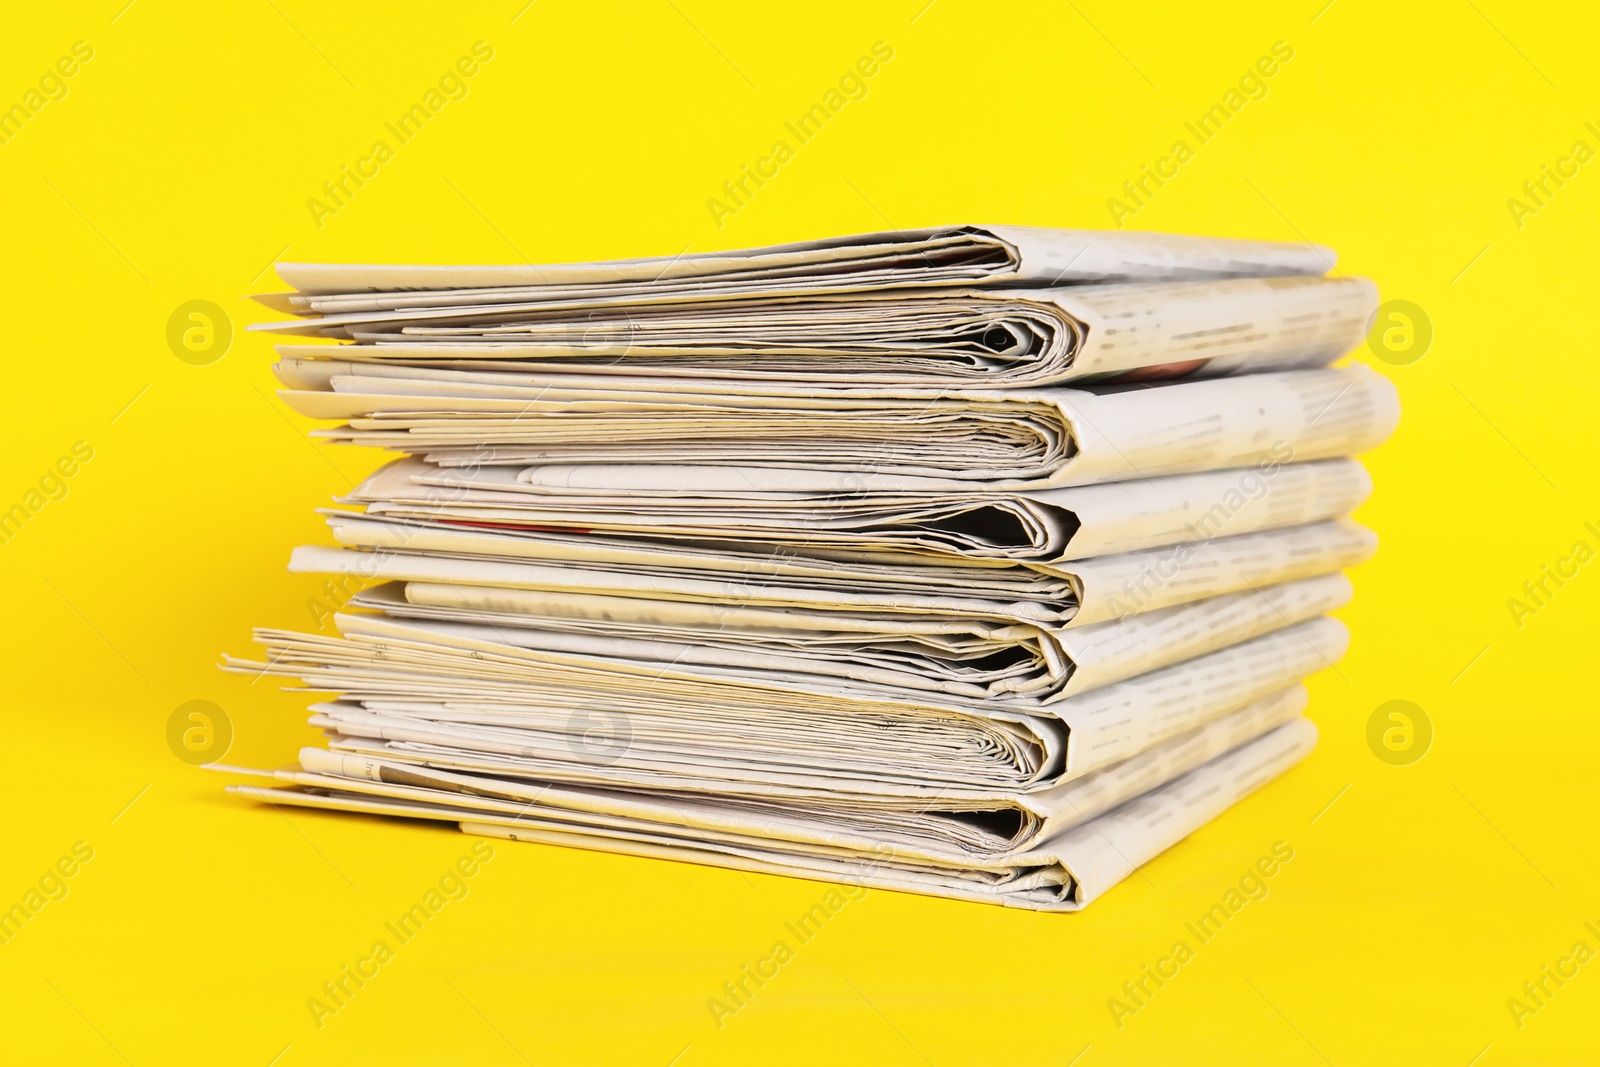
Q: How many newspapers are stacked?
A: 9